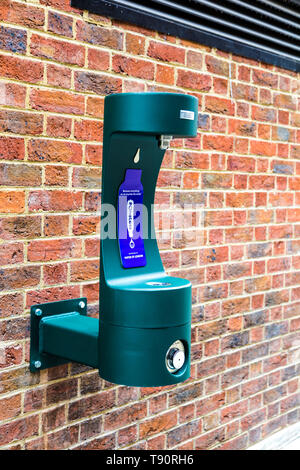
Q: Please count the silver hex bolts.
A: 3